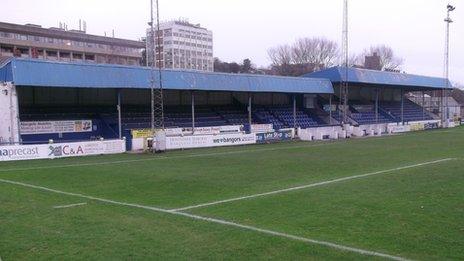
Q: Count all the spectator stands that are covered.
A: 2